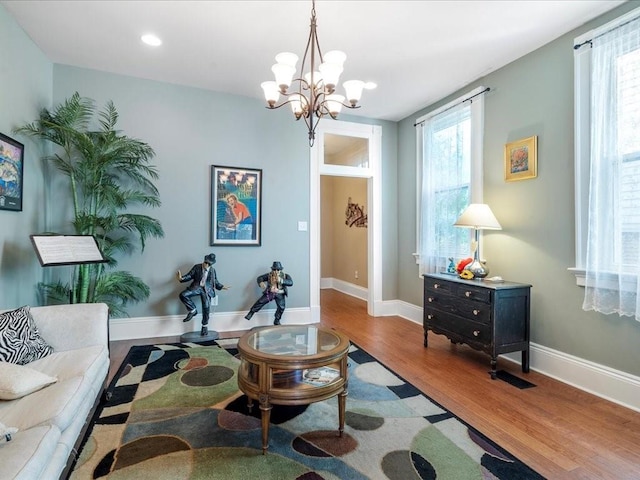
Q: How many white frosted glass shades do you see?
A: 9